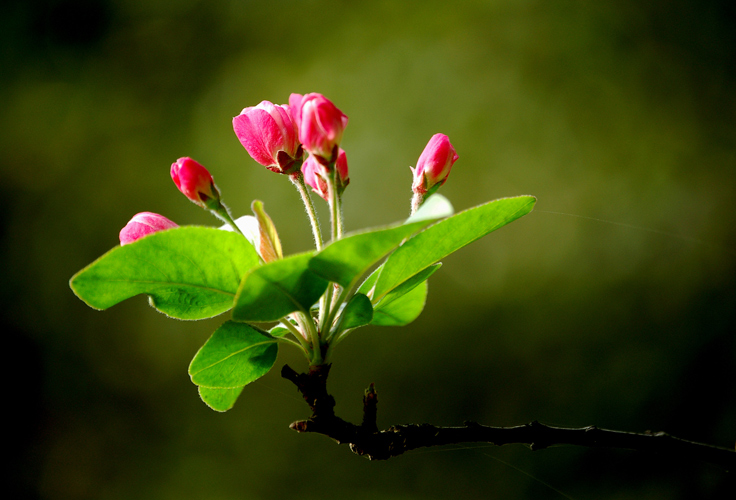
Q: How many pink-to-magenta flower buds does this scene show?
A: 6